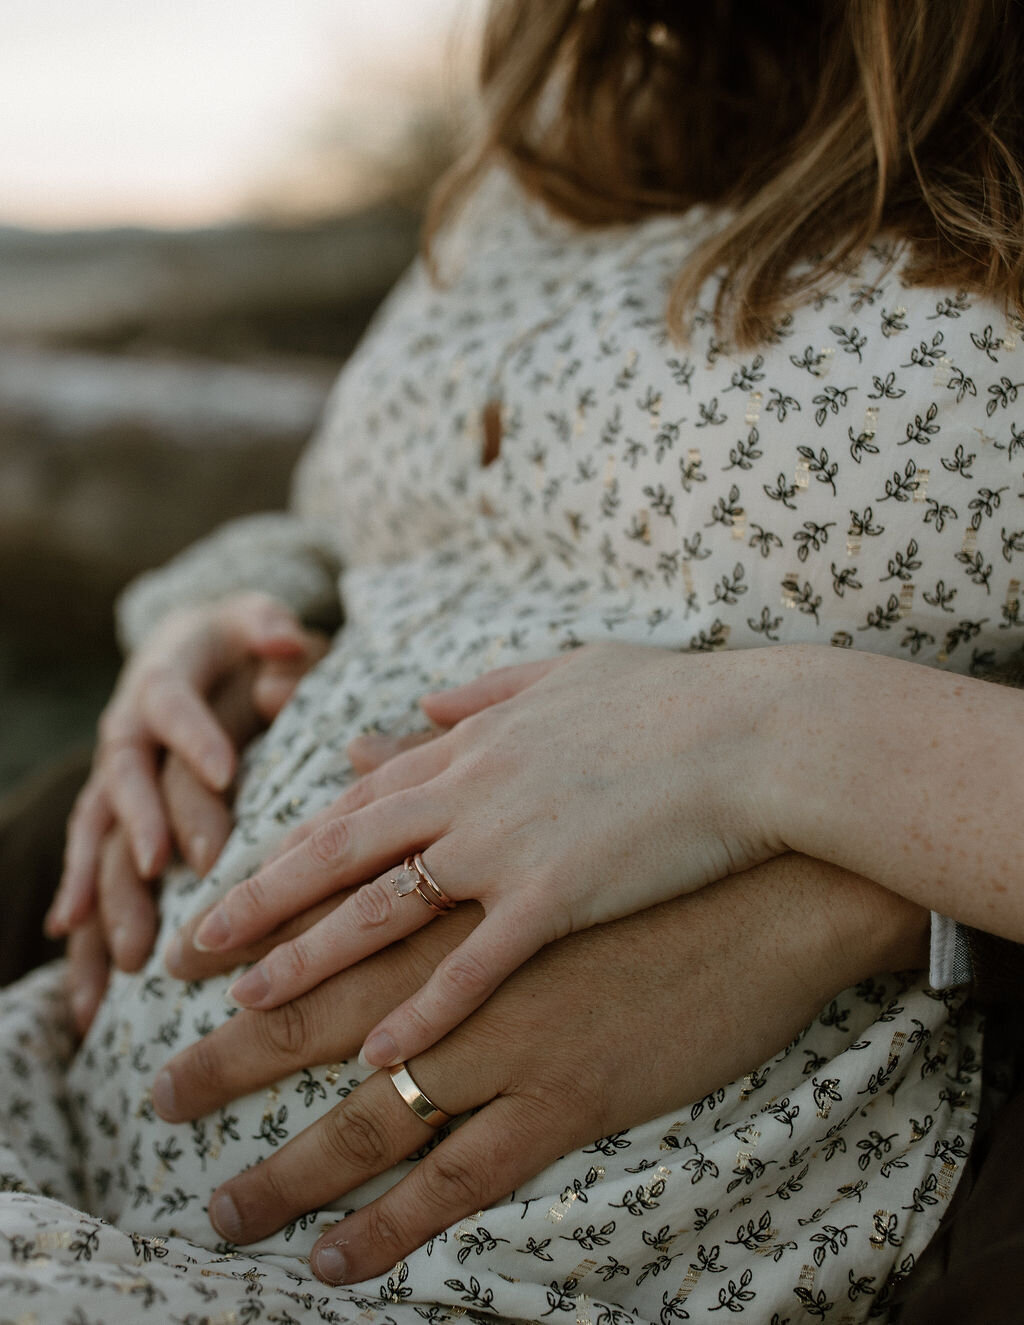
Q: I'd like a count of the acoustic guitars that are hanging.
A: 0